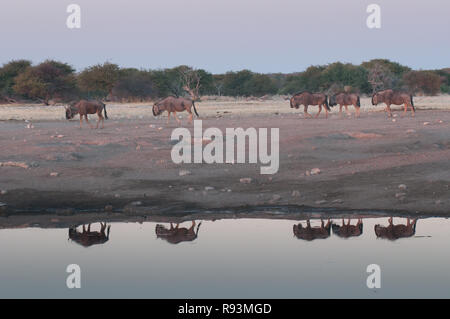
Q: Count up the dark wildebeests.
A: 5